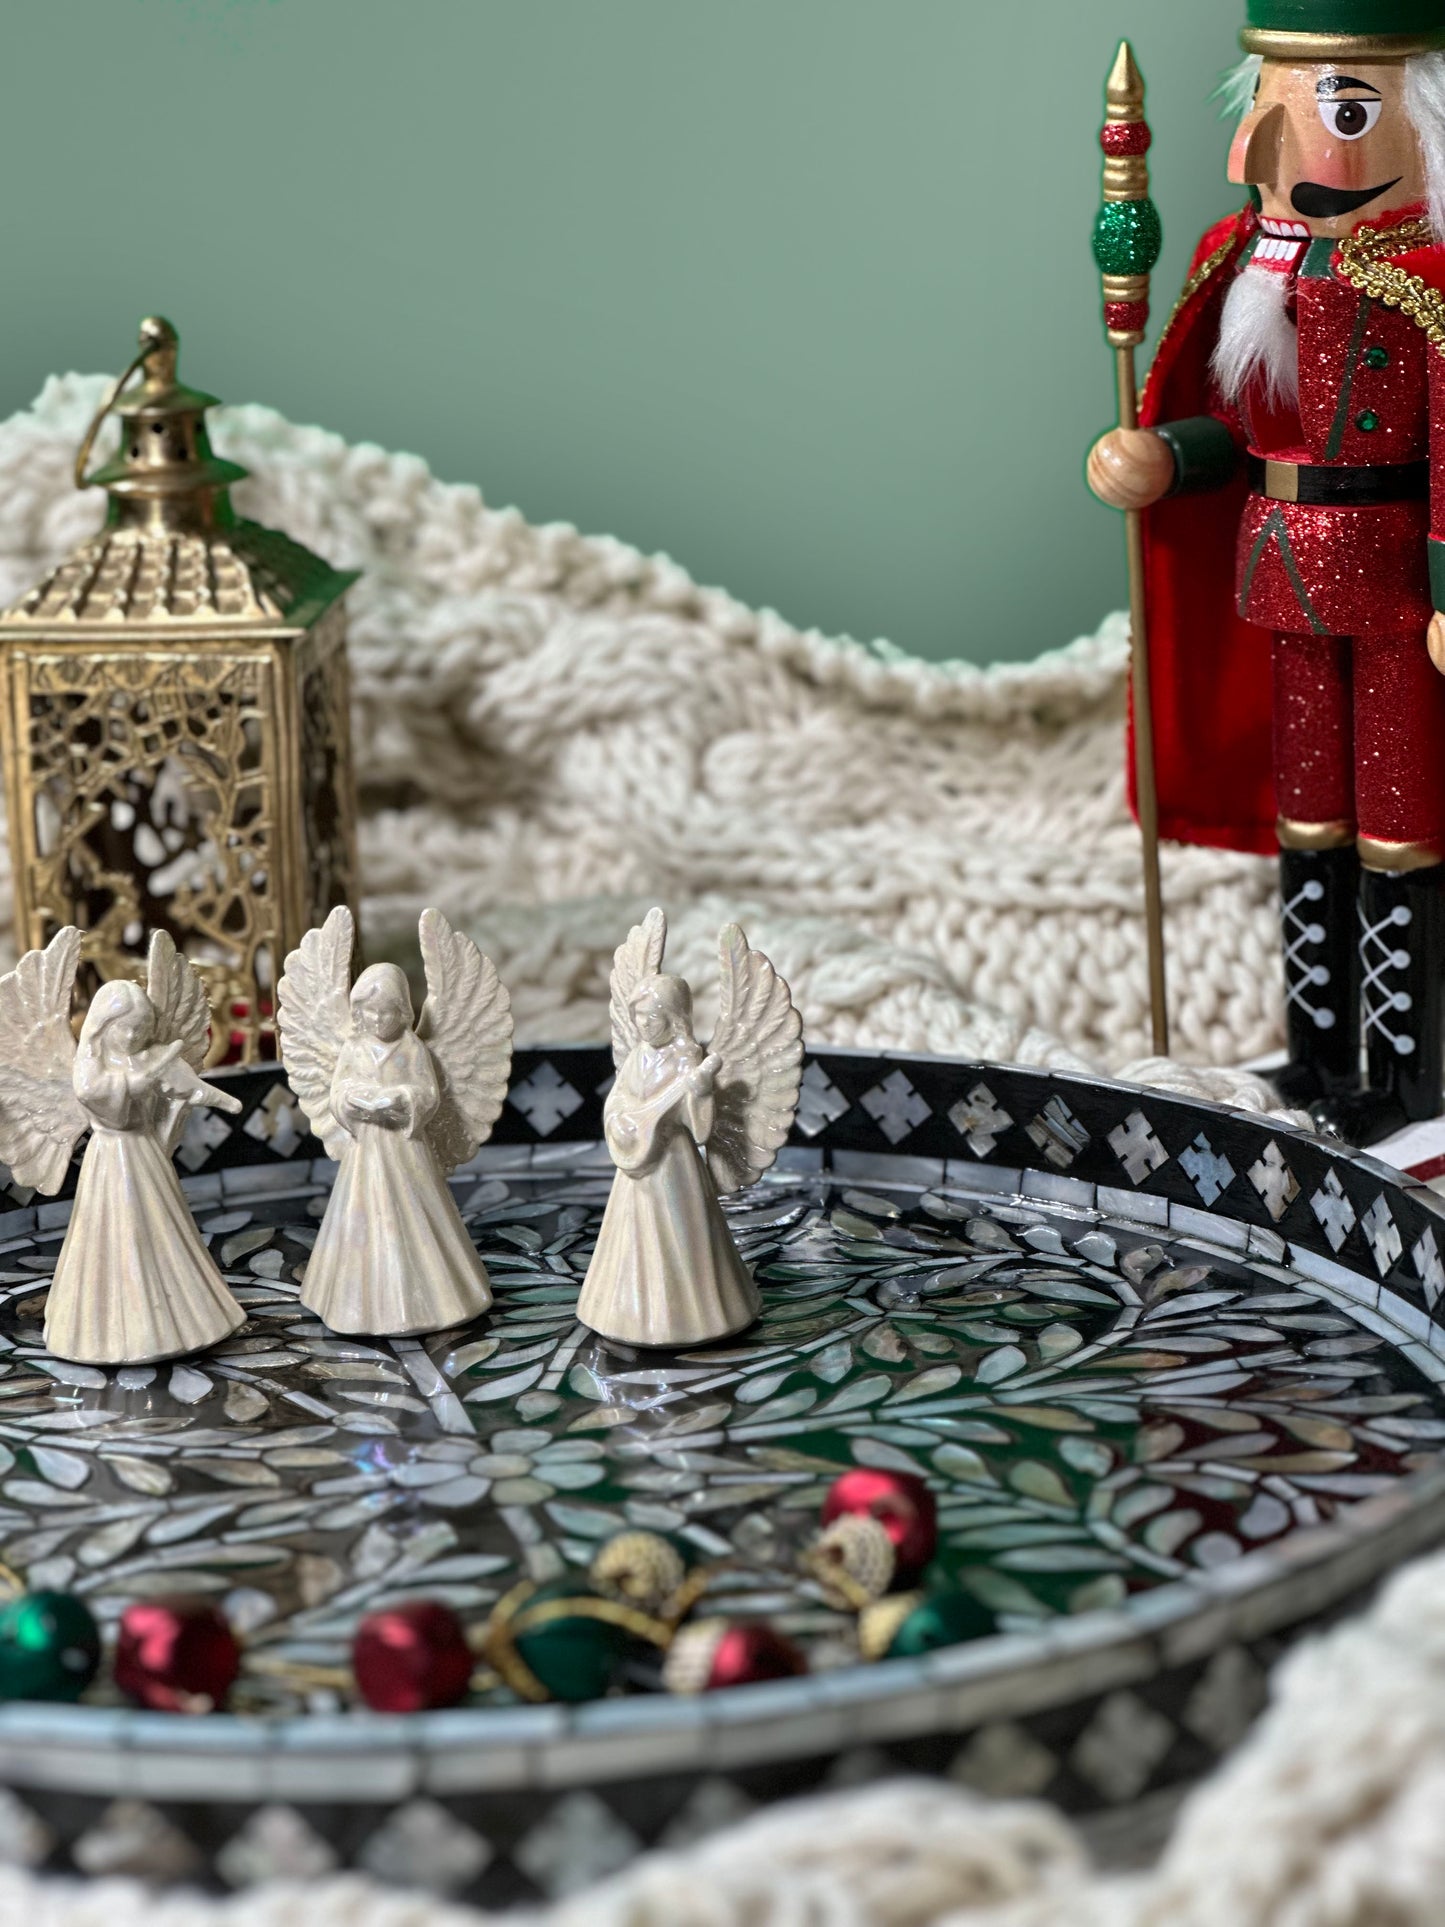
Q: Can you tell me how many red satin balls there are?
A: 4